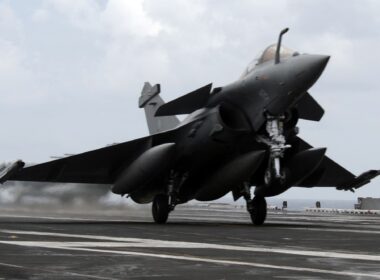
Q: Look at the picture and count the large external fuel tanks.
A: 3